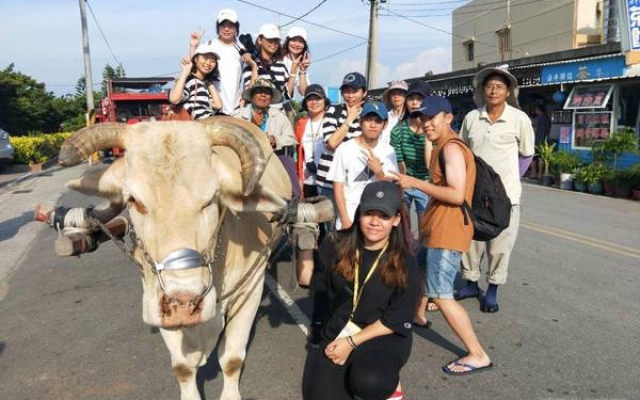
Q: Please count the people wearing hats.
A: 13